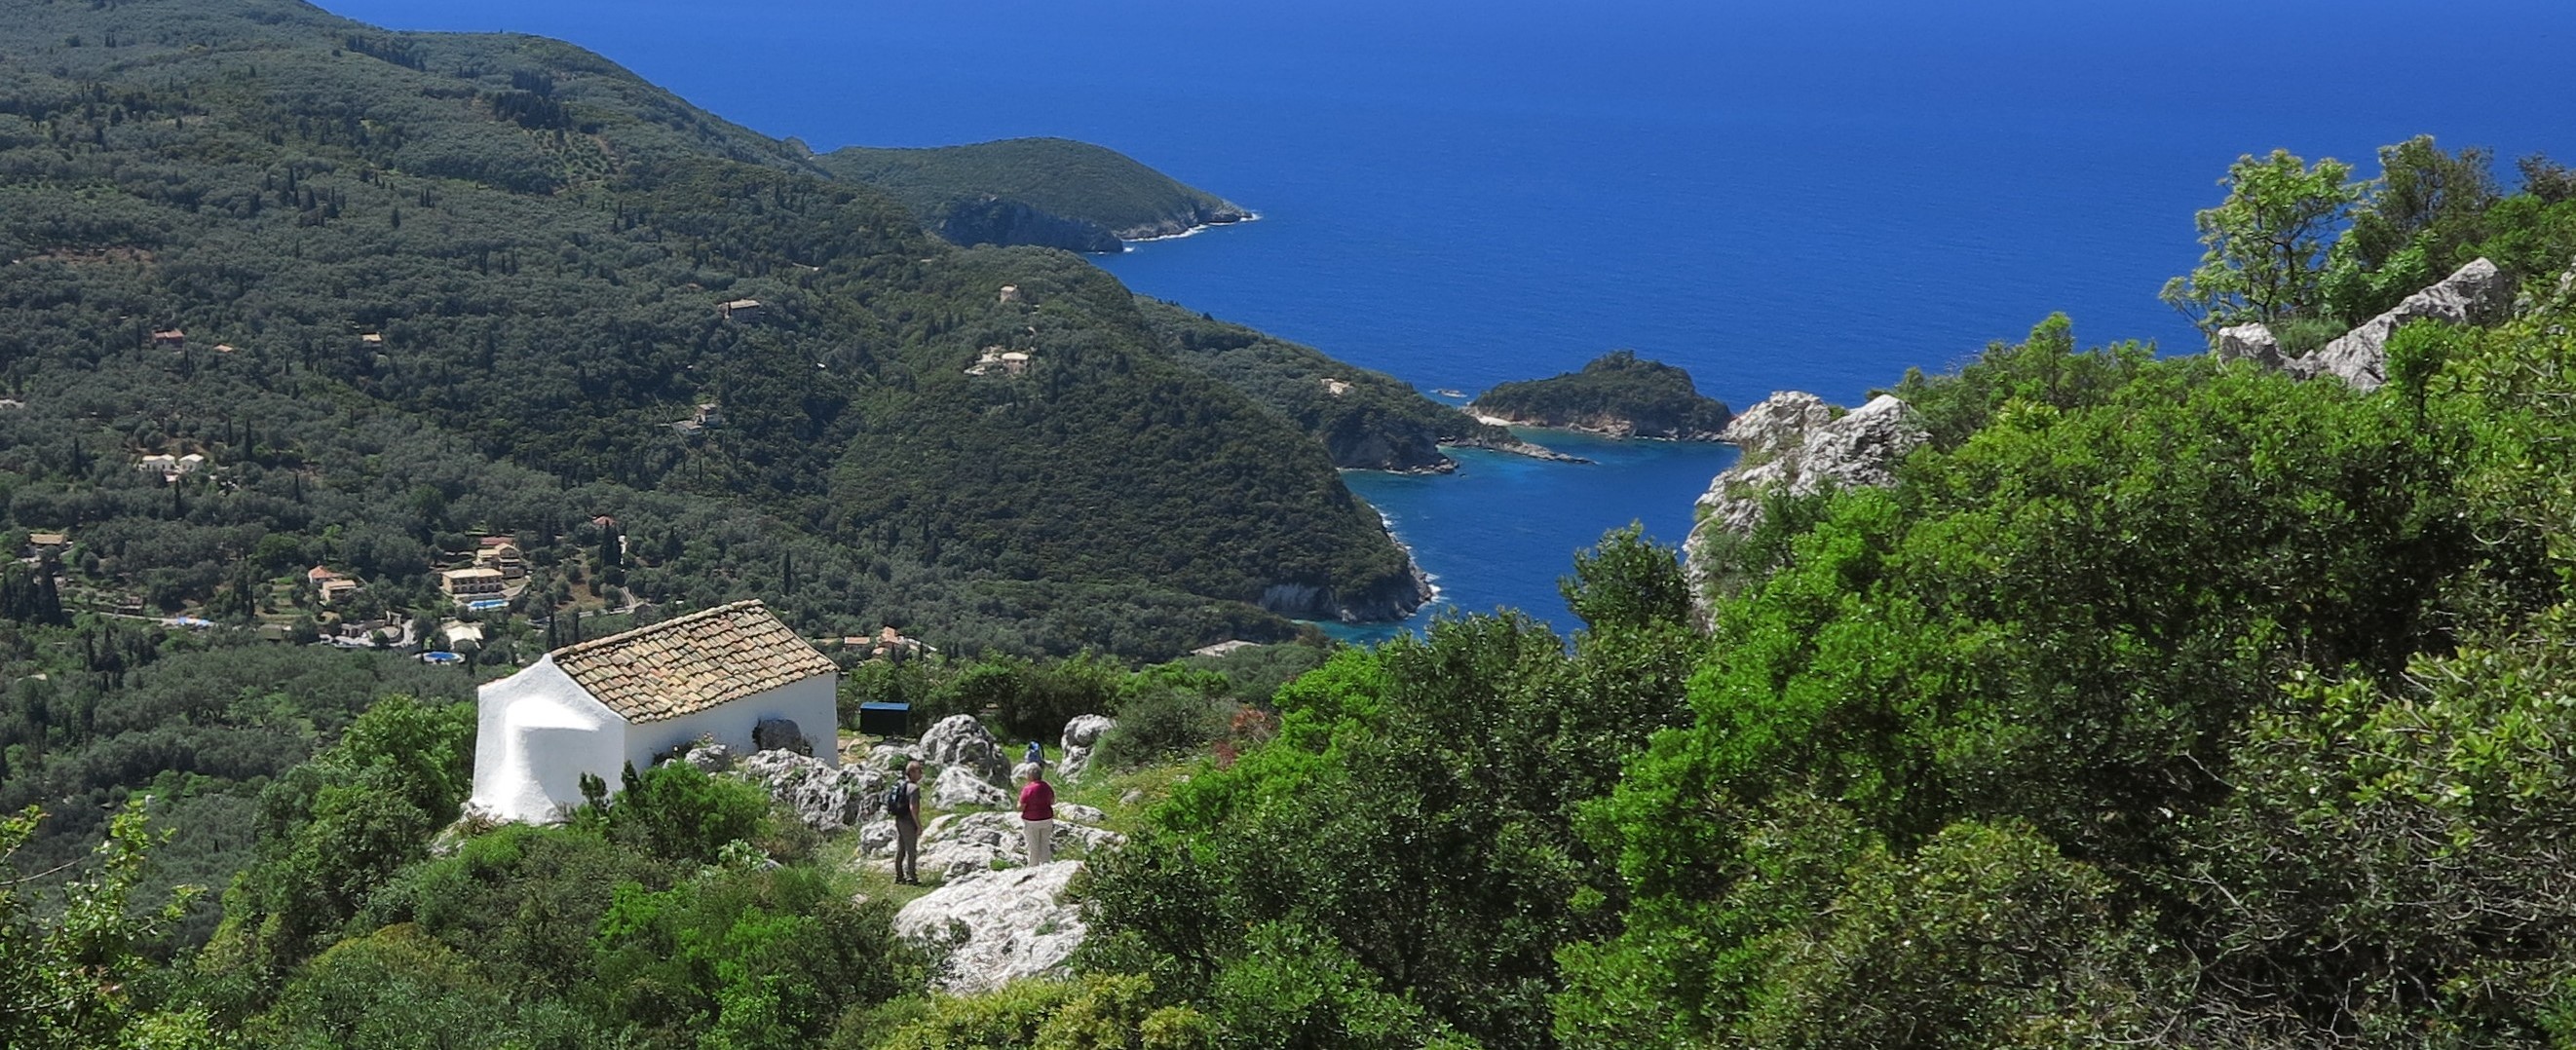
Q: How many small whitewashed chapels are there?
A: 1